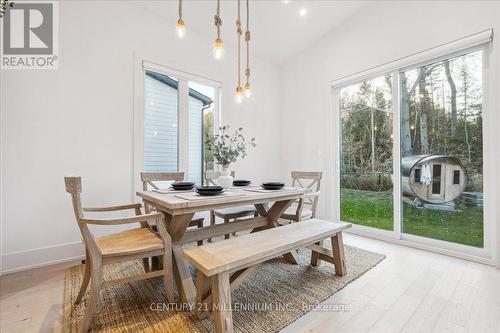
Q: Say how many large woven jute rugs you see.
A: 1